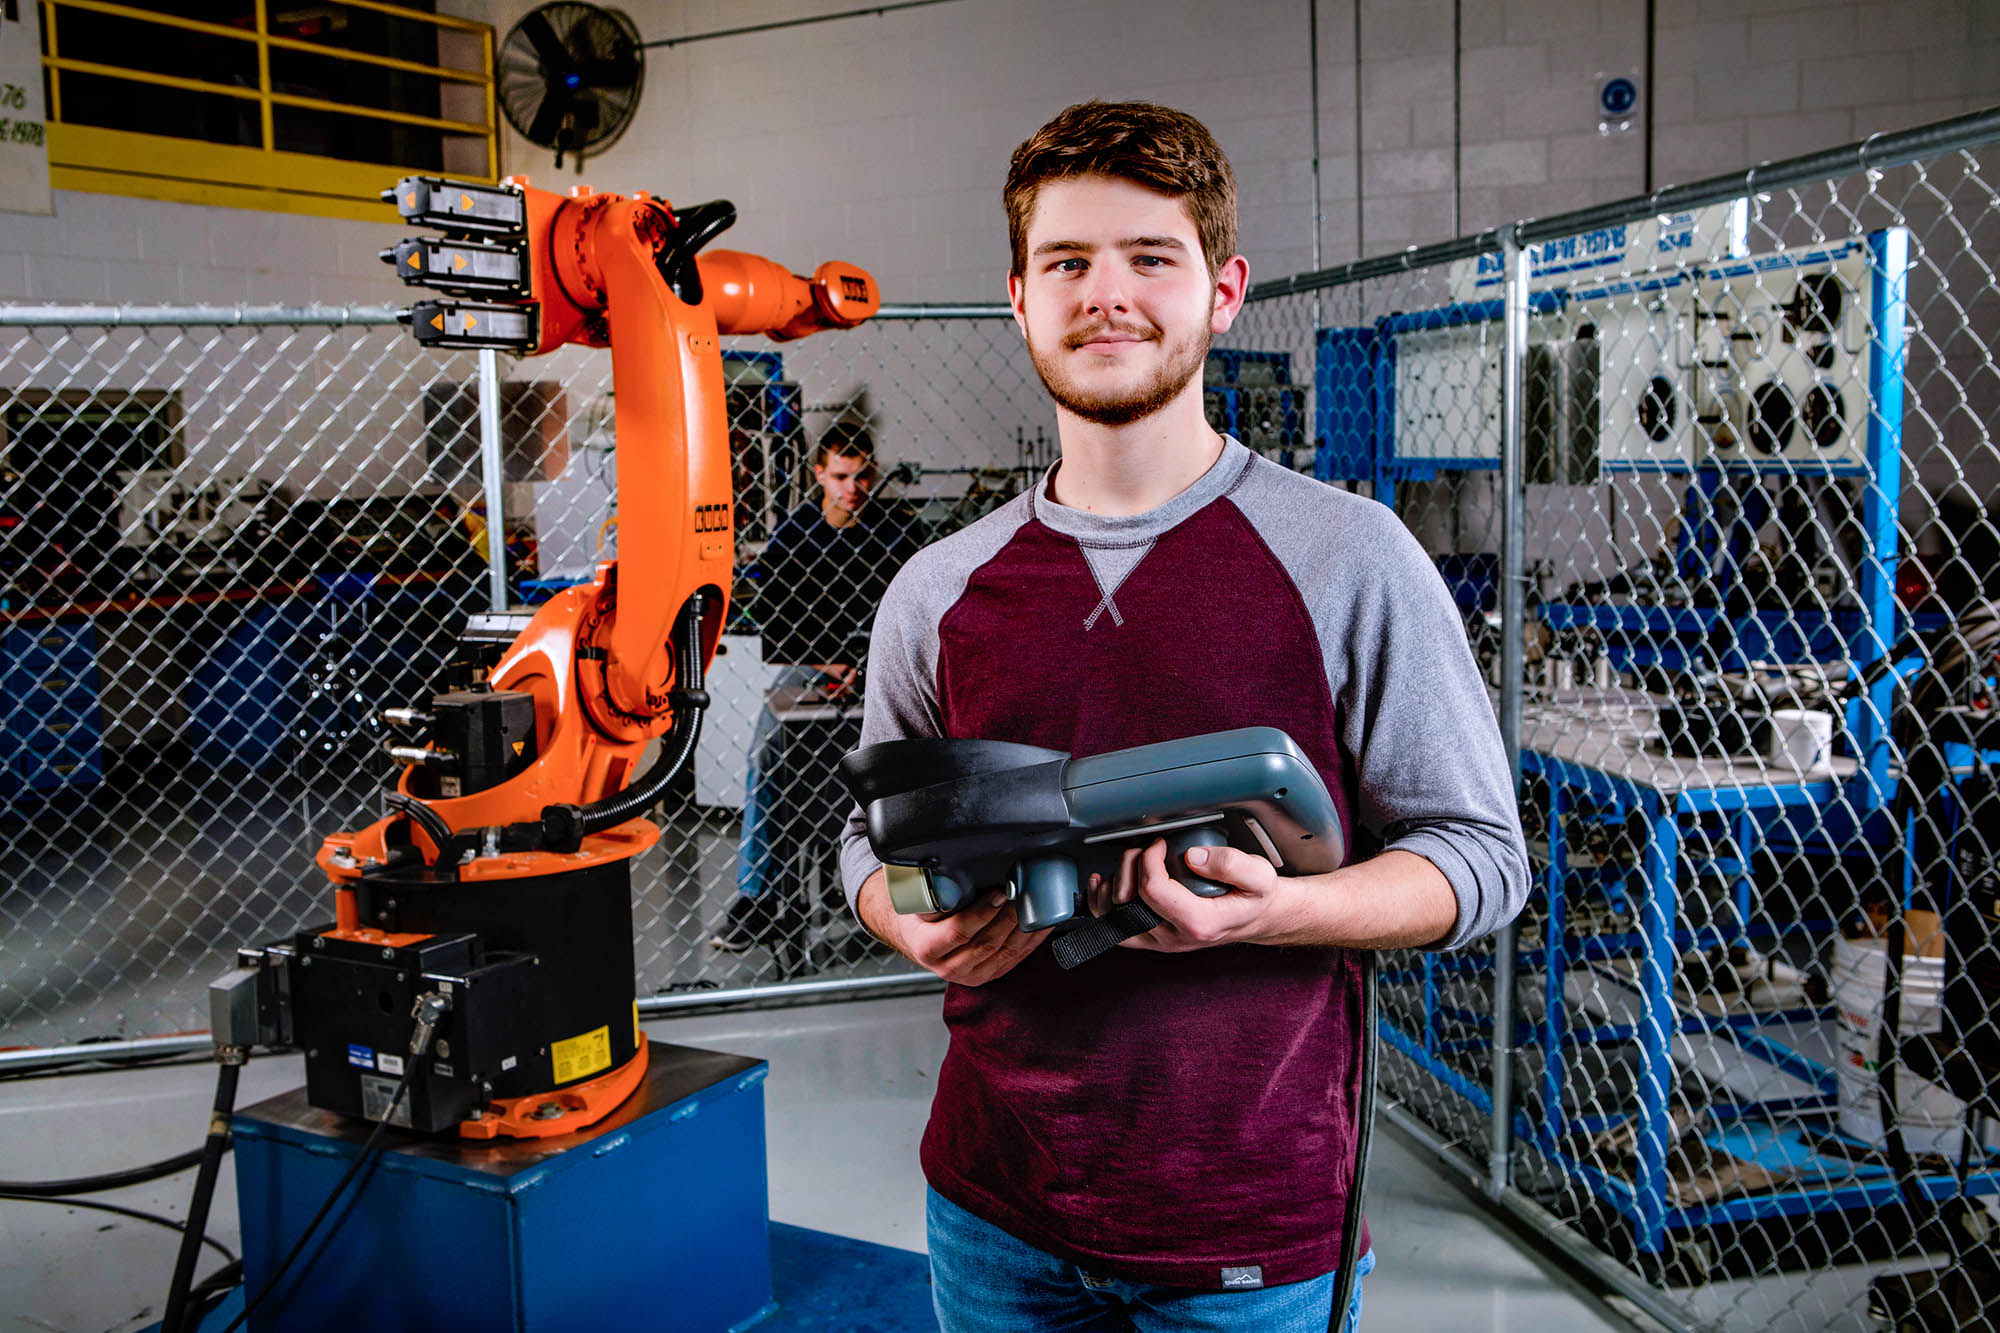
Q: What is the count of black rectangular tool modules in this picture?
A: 3